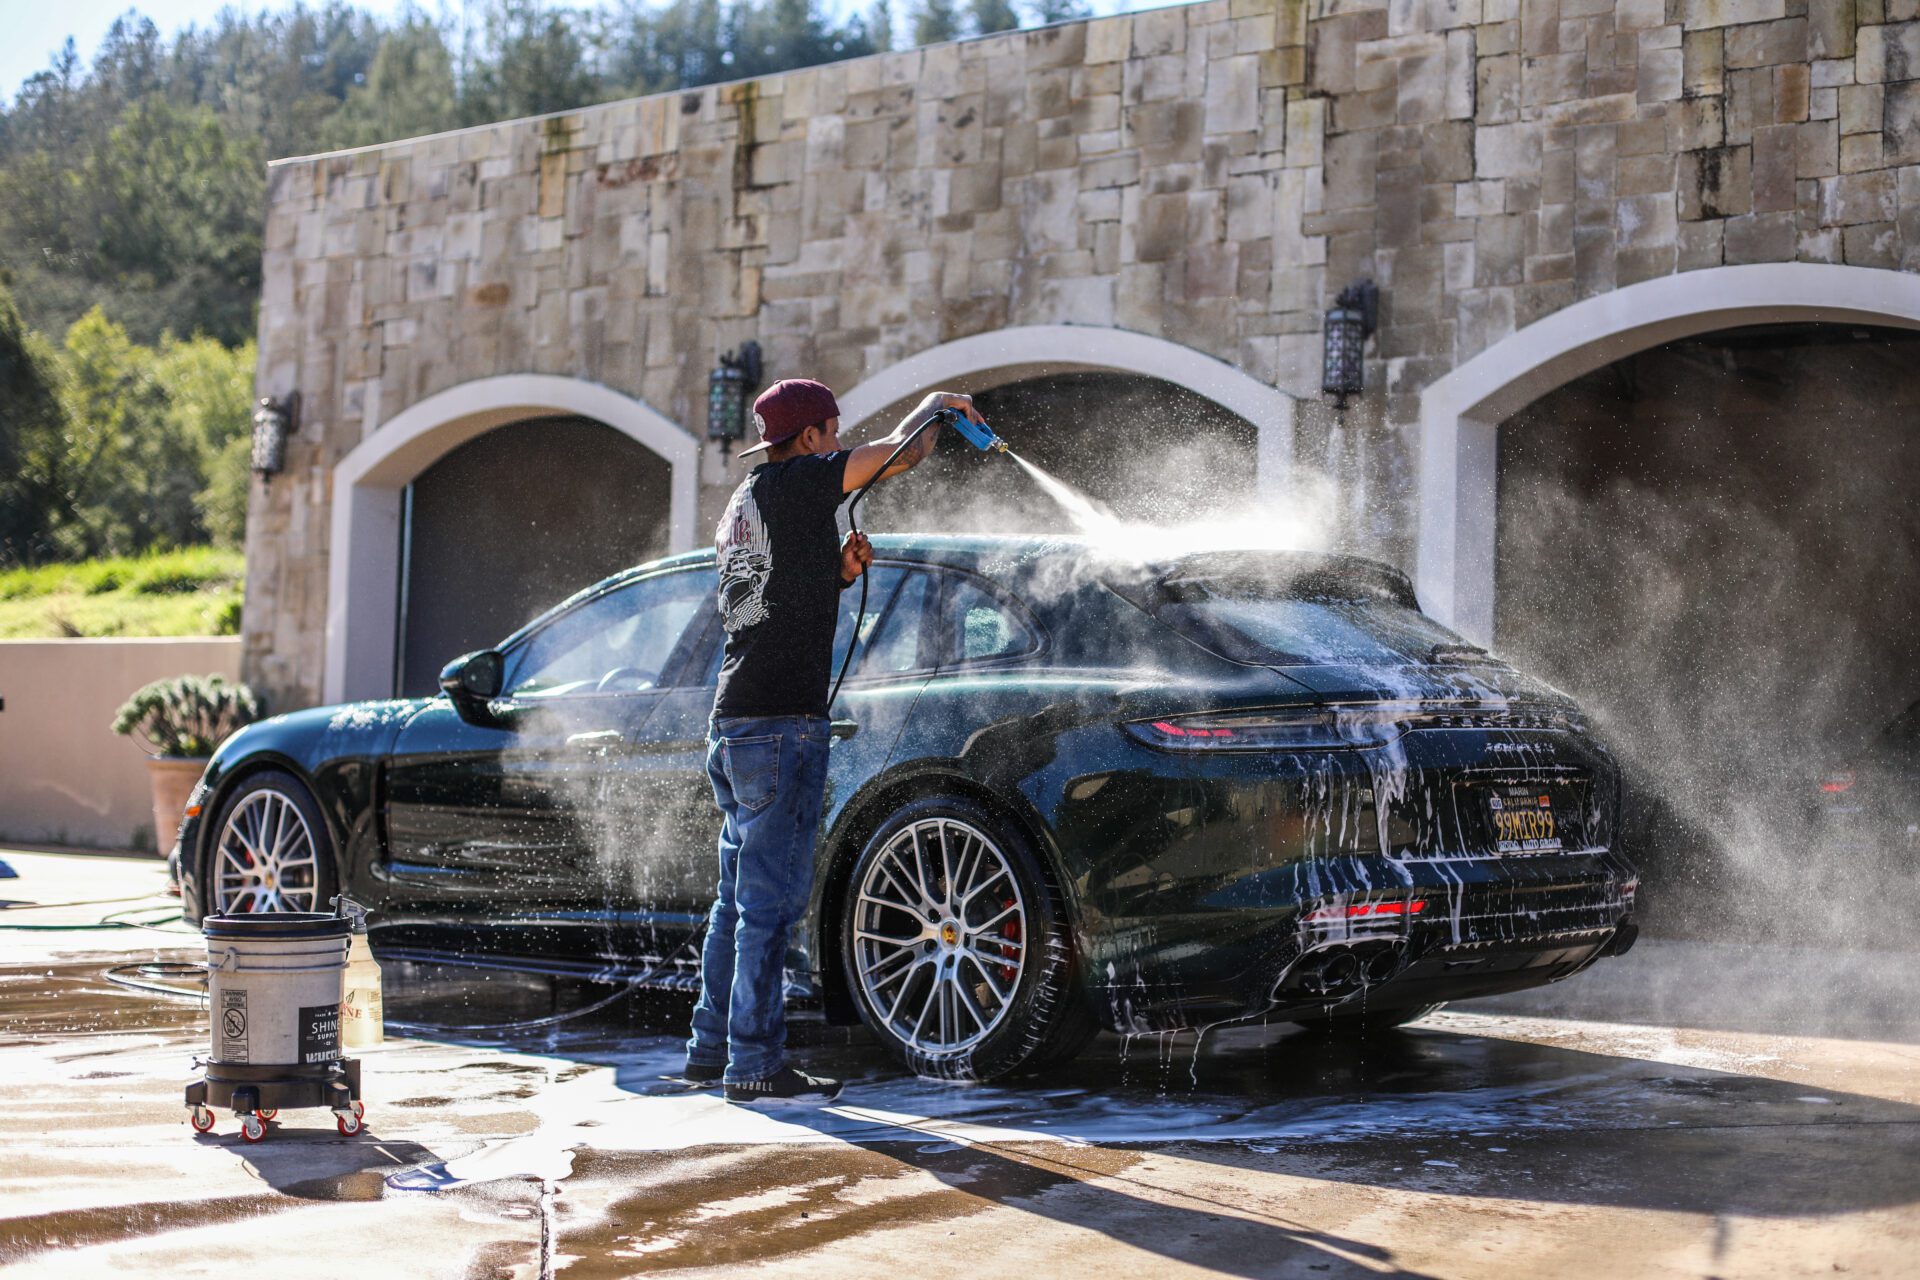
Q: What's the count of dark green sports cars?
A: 1